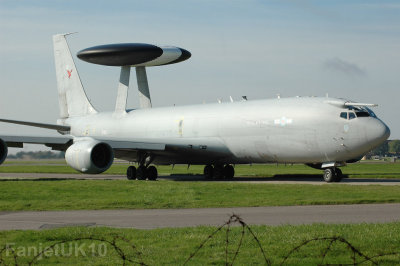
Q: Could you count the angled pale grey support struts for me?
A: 2